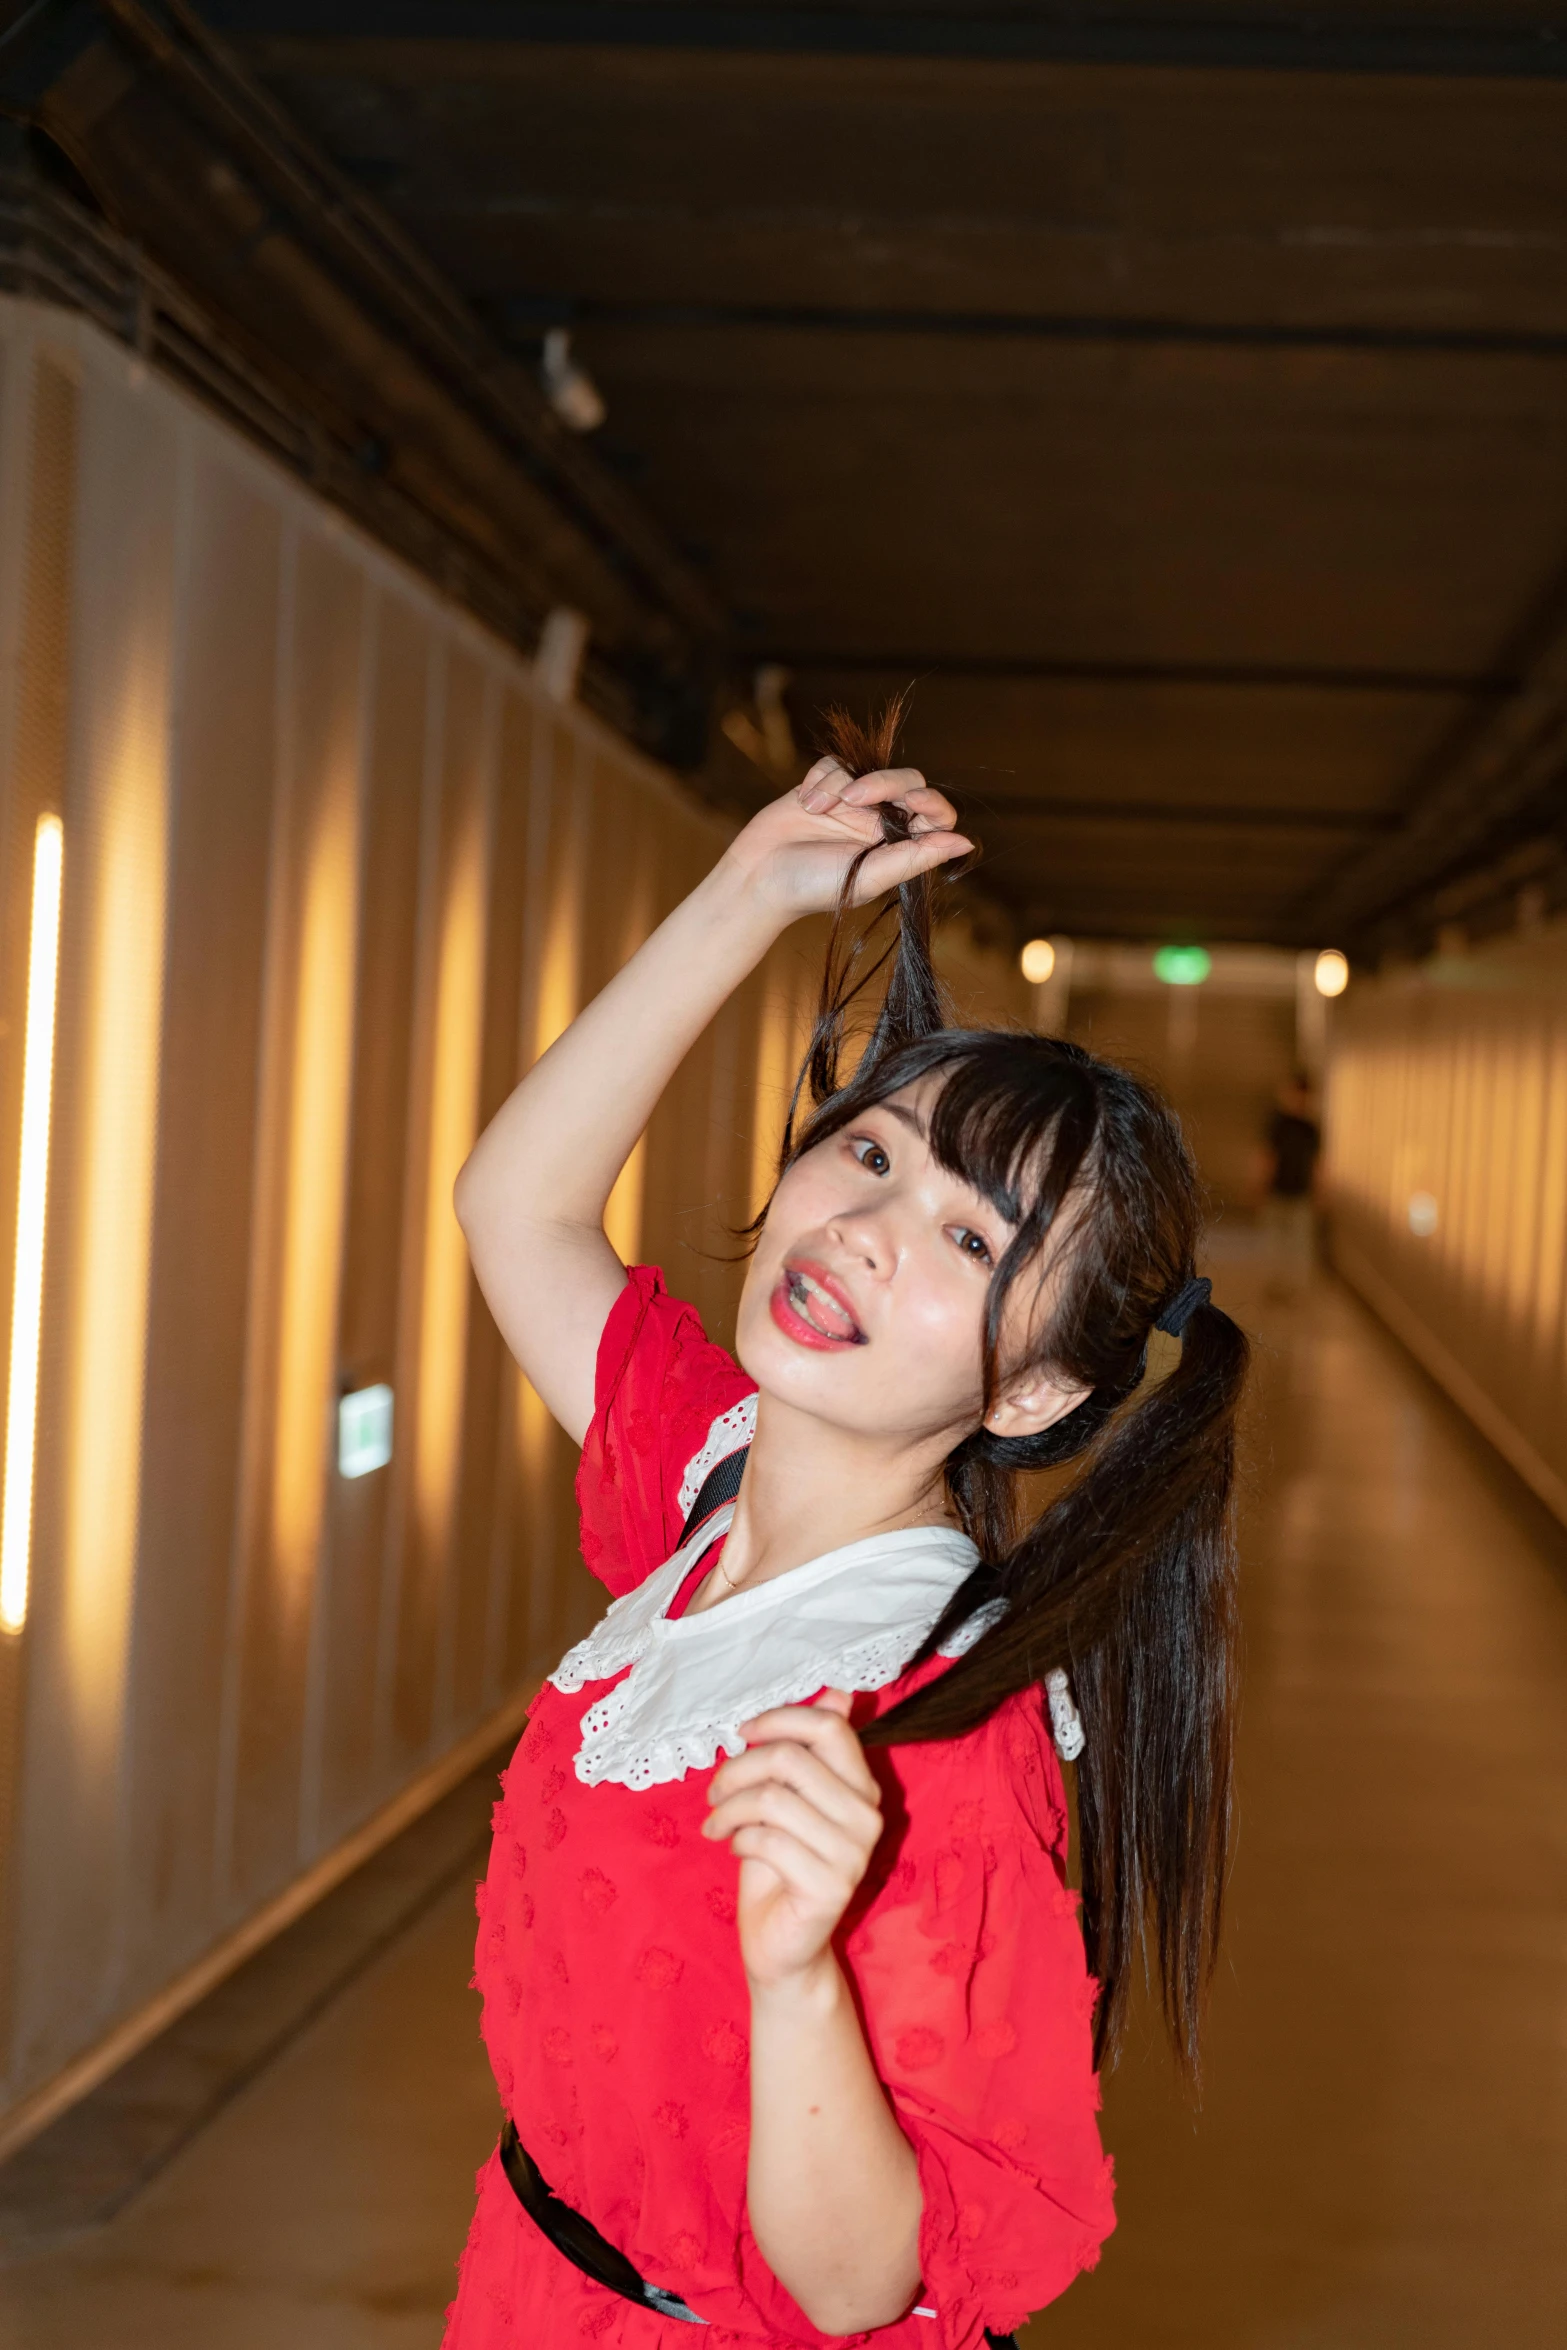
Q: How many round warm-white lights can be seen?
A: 2